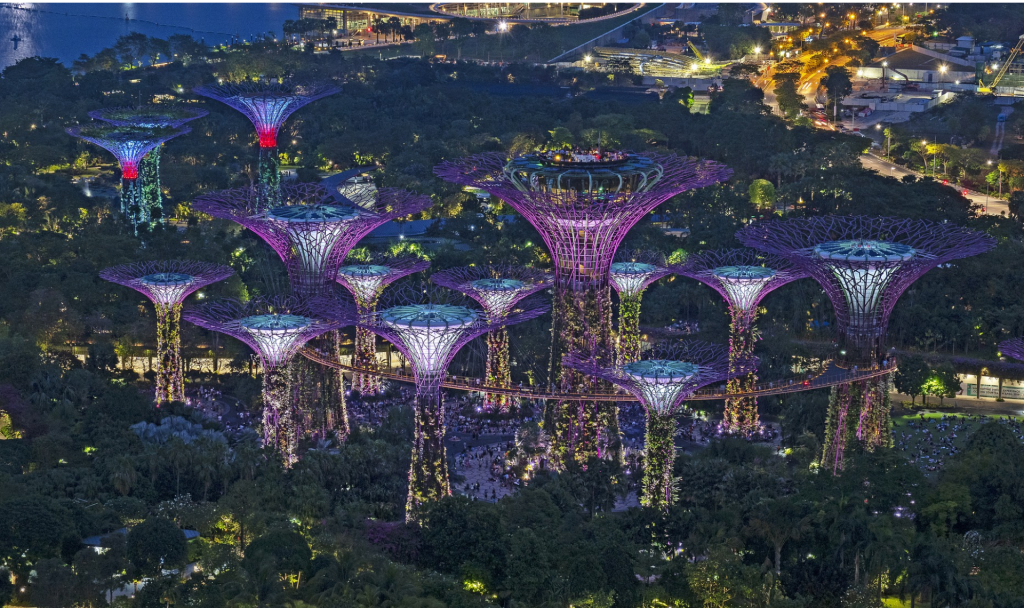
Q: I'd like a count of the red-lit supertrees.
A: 2